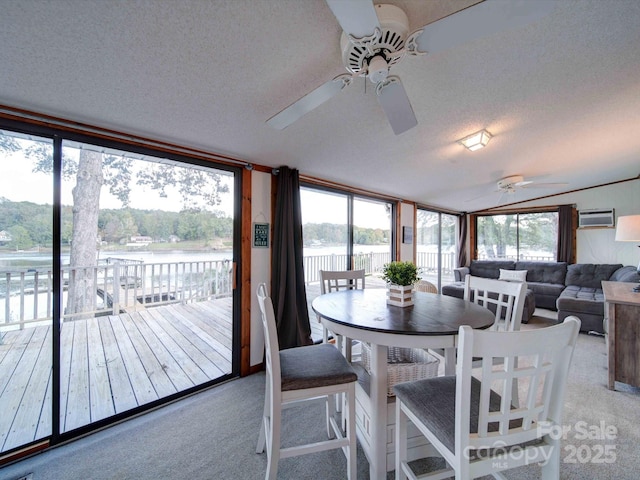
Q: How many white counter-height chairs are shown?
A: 4